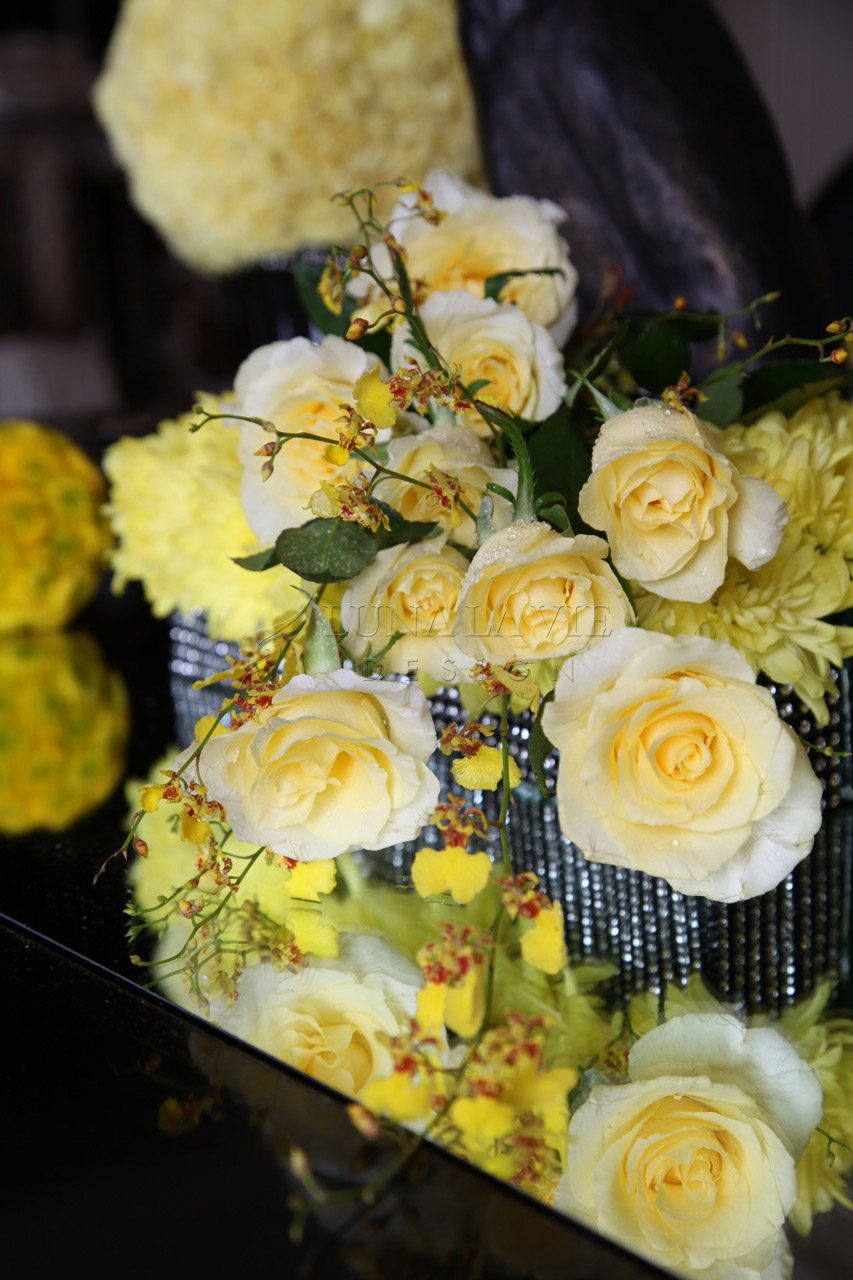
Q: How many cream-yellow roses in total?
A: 9